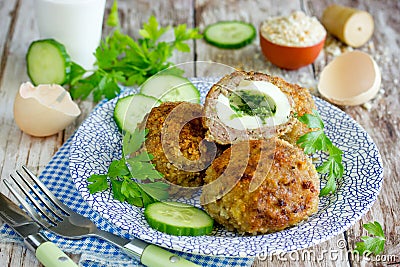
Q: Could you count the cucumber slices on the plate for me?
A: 3